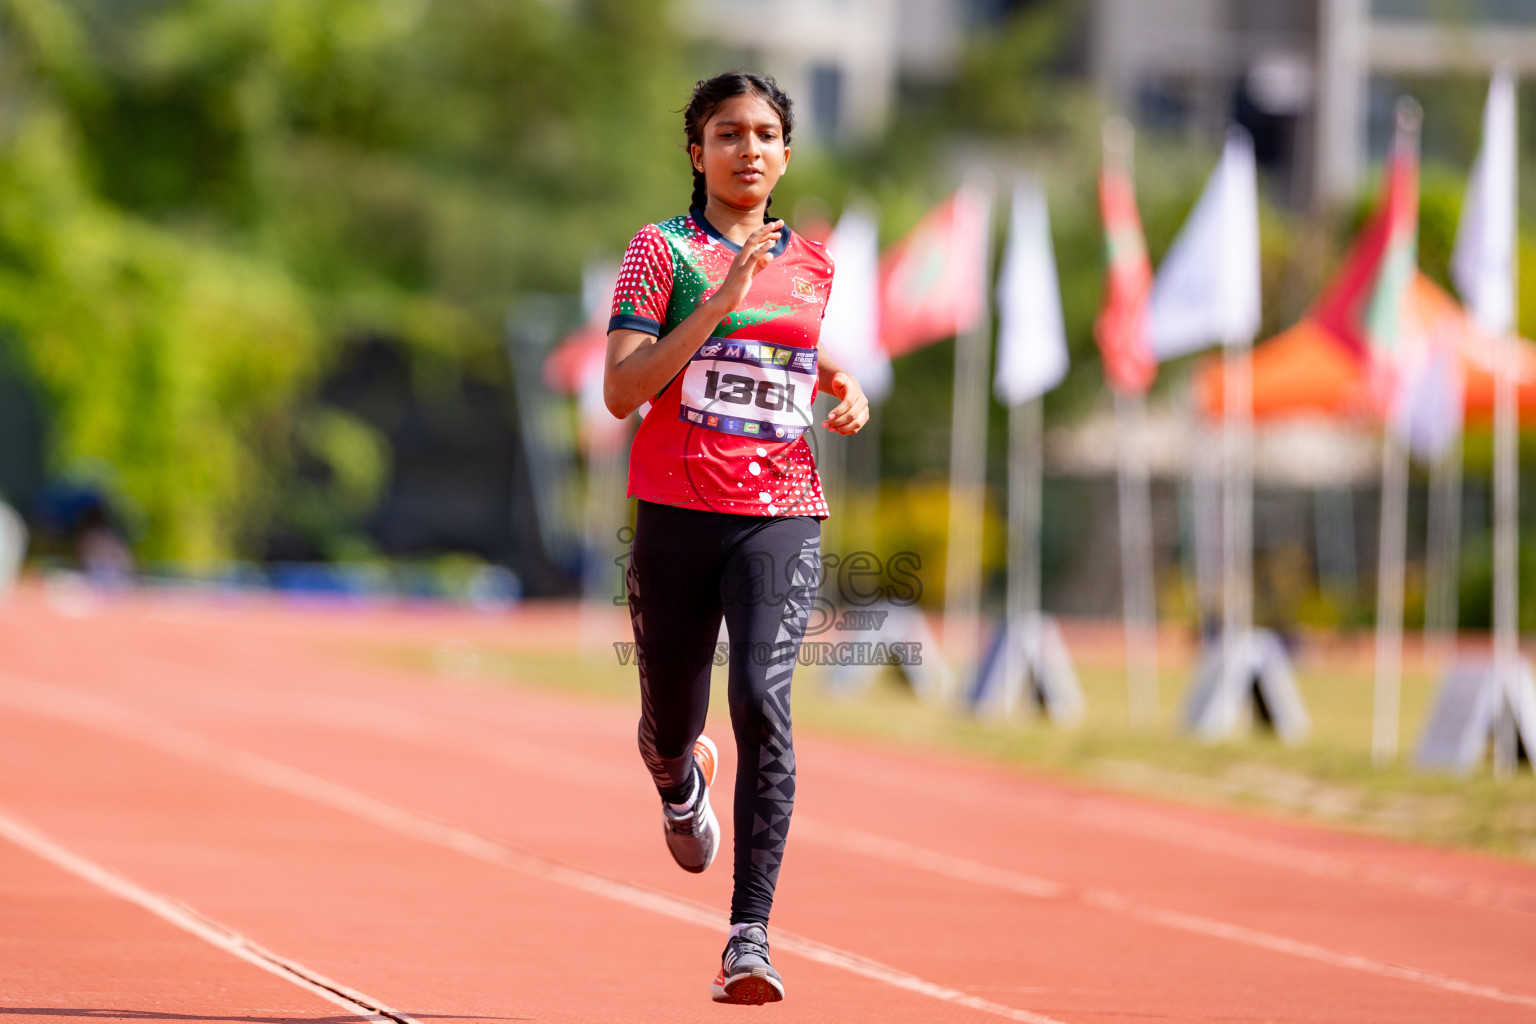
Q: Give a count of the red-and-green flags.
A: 3